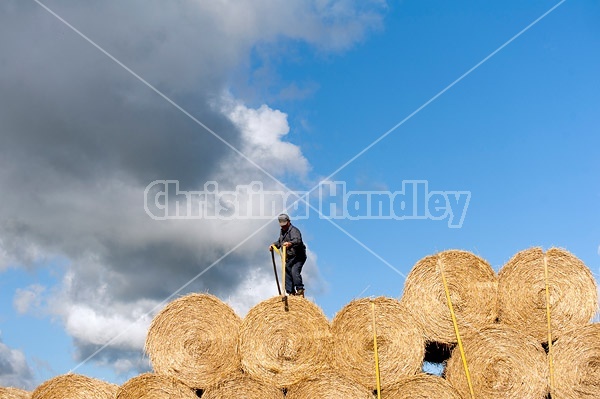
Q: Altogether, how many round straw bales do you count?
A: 13